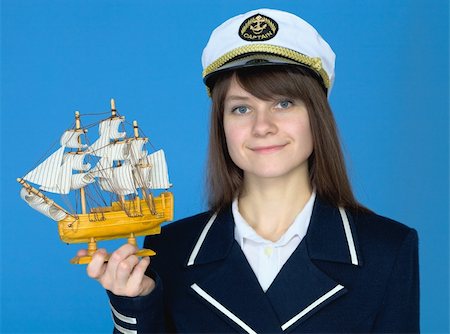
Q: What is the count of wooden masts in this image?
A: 3